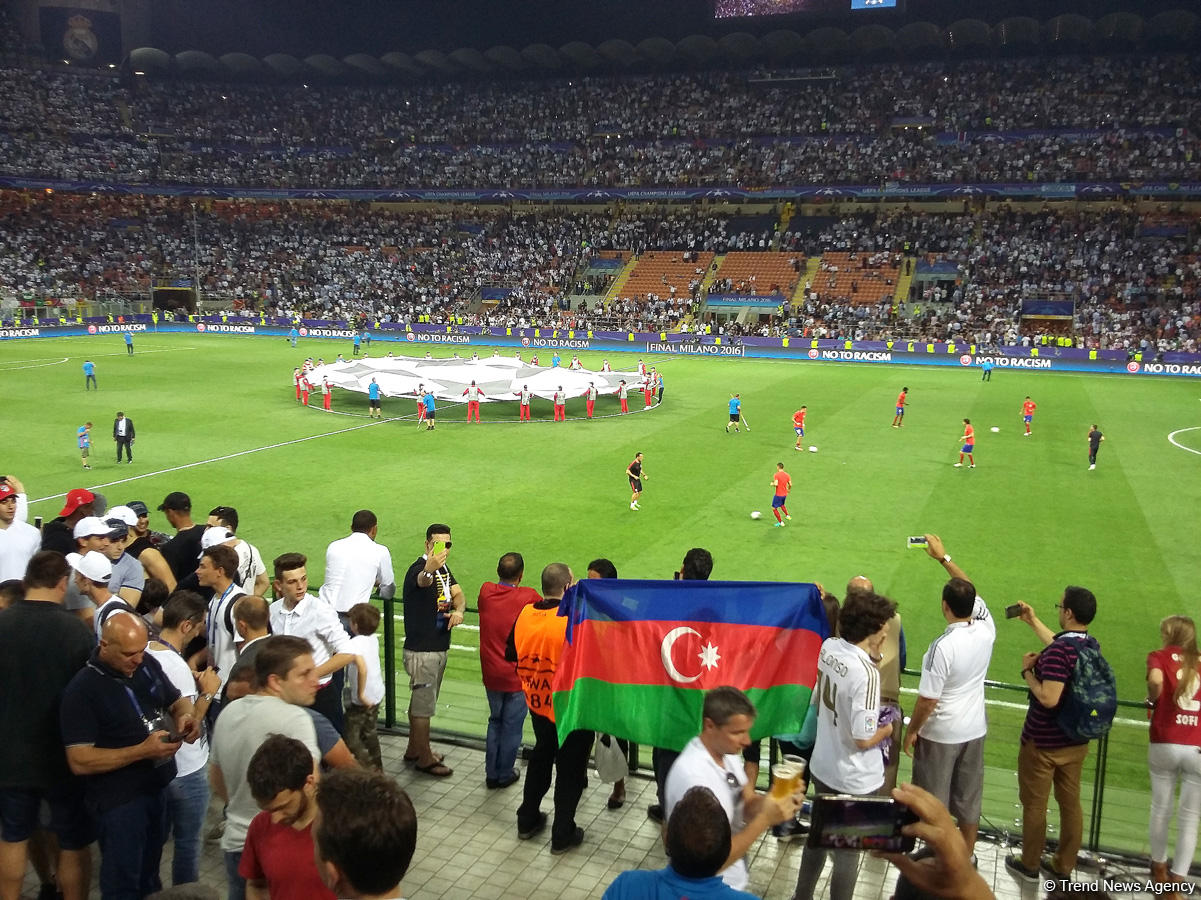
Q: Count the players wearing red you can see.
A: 5